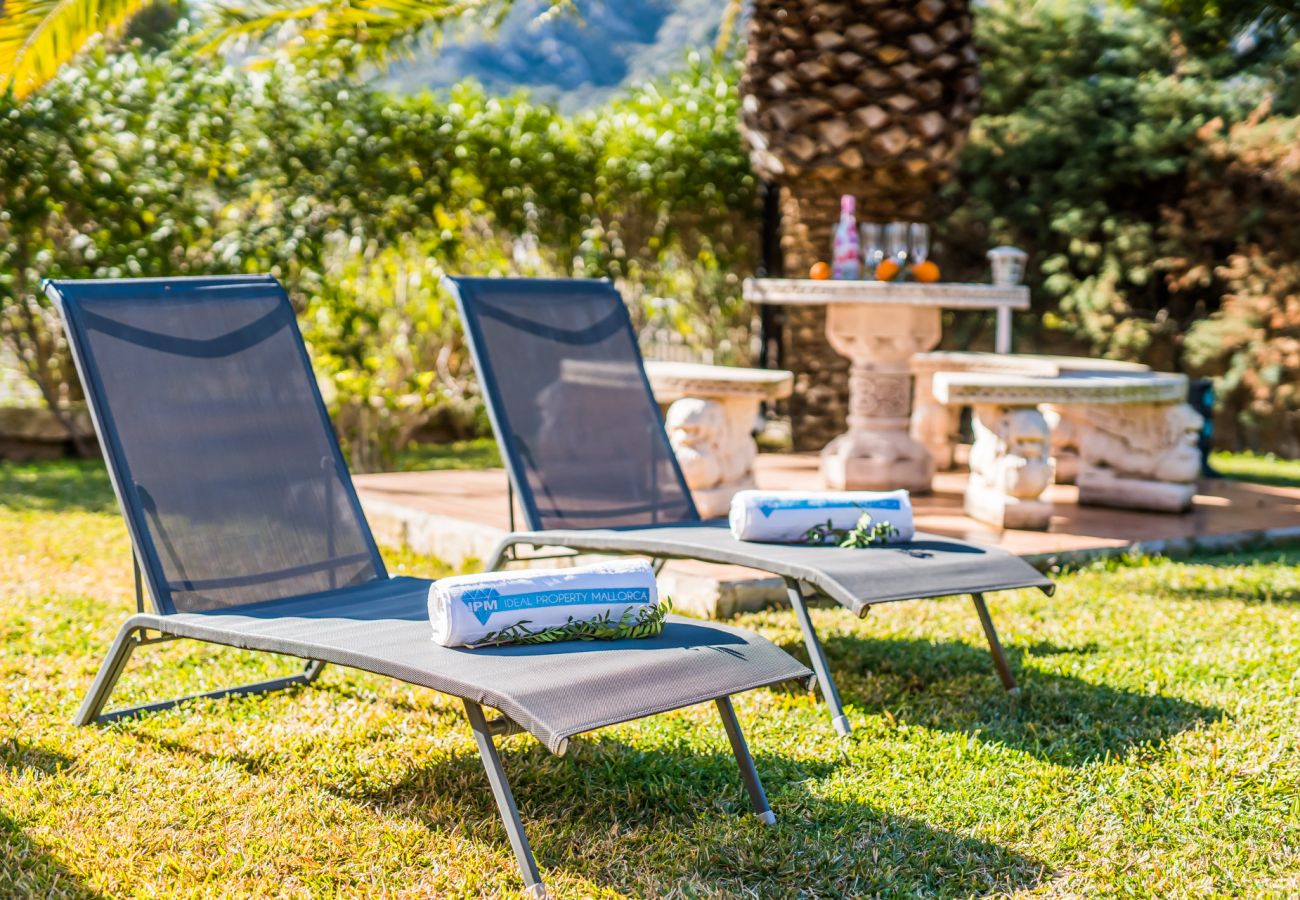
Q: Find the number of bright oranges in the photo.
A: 3